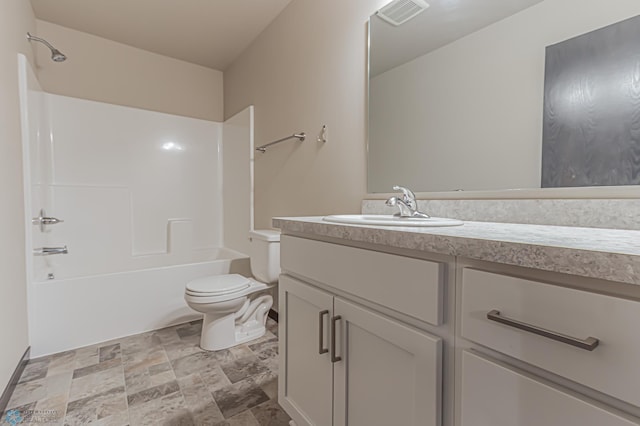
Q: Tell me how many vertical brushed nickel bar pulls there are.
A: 2